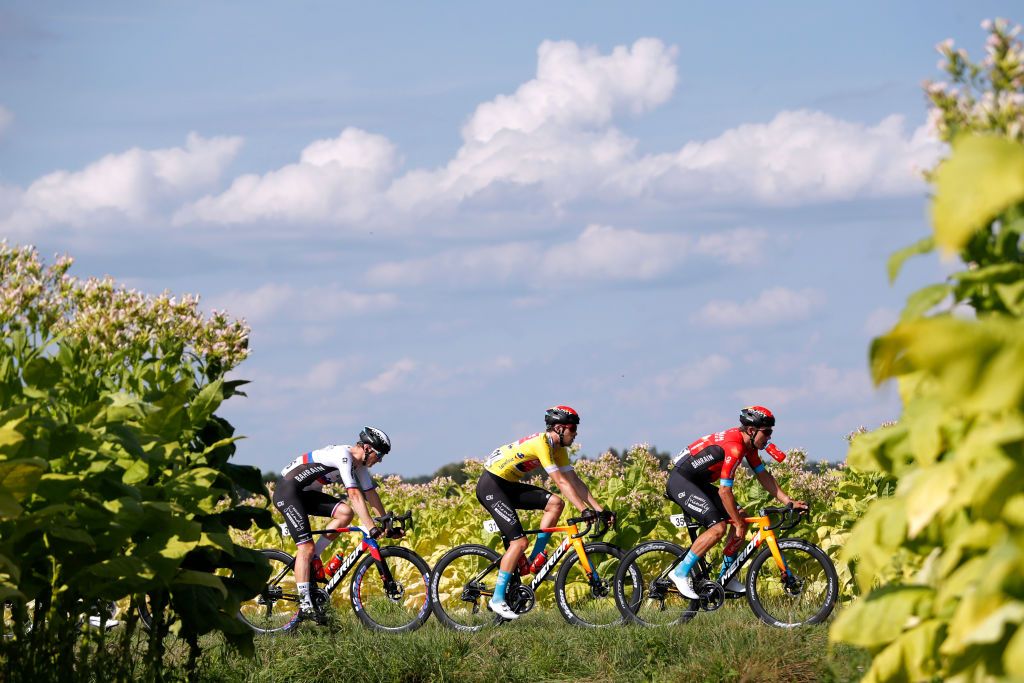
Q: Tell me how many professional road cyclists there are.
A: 3